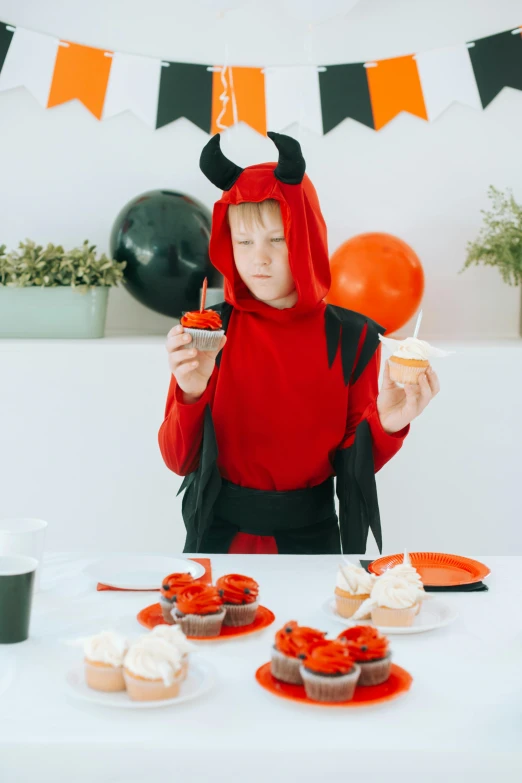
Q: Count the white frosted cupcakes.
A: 7